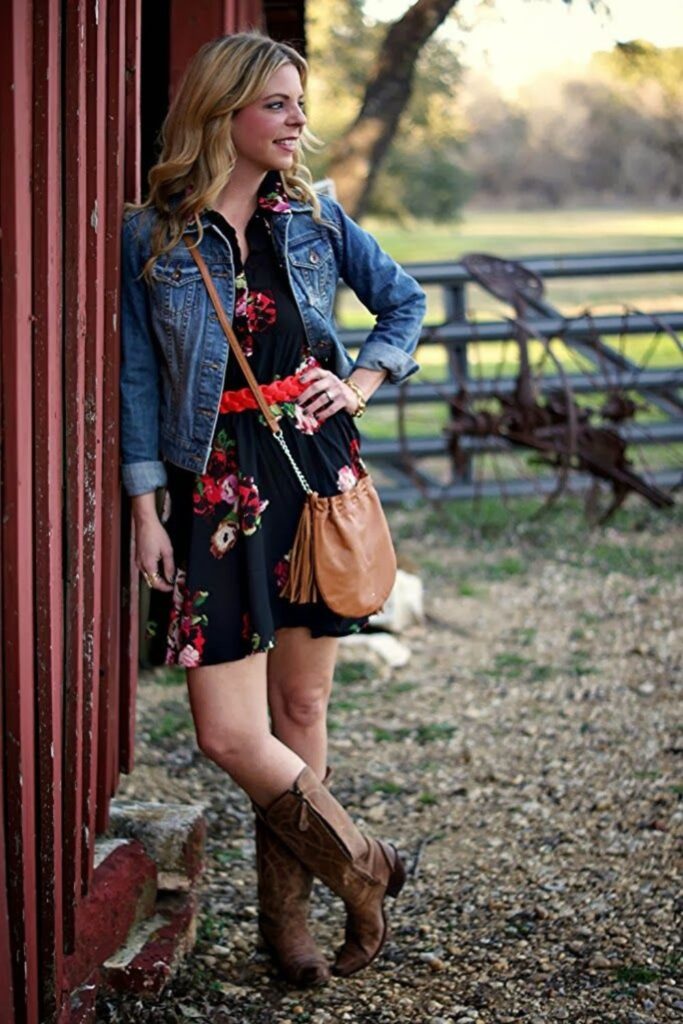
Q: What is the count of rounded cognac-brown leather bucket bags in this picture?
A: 1